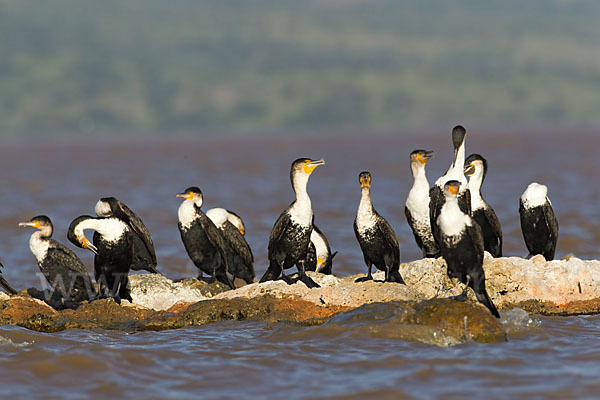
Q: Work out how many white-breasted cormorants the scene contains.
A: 13